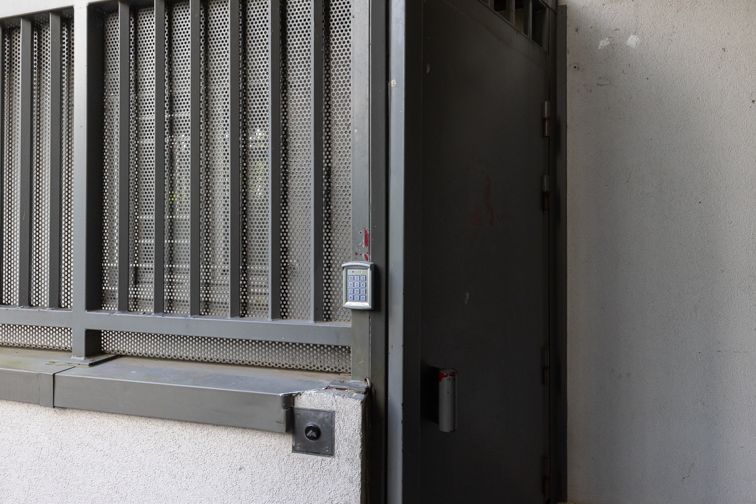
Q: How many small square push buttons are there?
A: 12